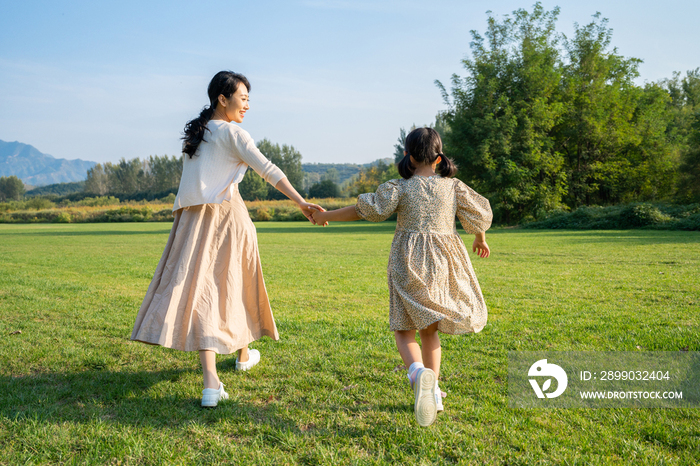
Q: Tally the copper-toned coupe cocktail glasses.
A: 0